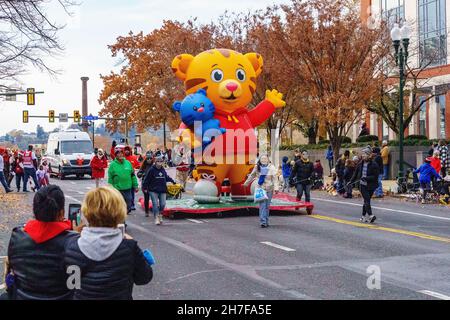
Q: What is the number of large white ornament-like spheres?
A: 2